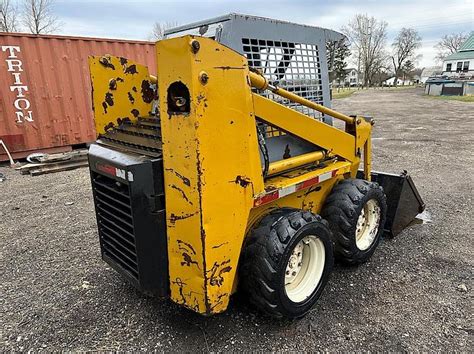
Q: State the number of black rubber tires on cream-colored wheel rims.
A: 2